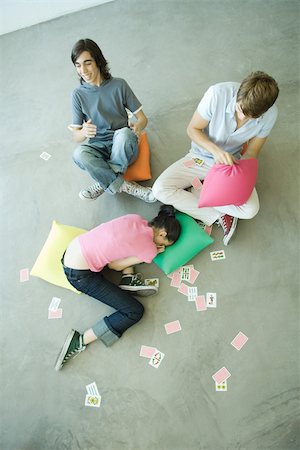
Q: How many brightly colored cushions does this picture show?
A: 4